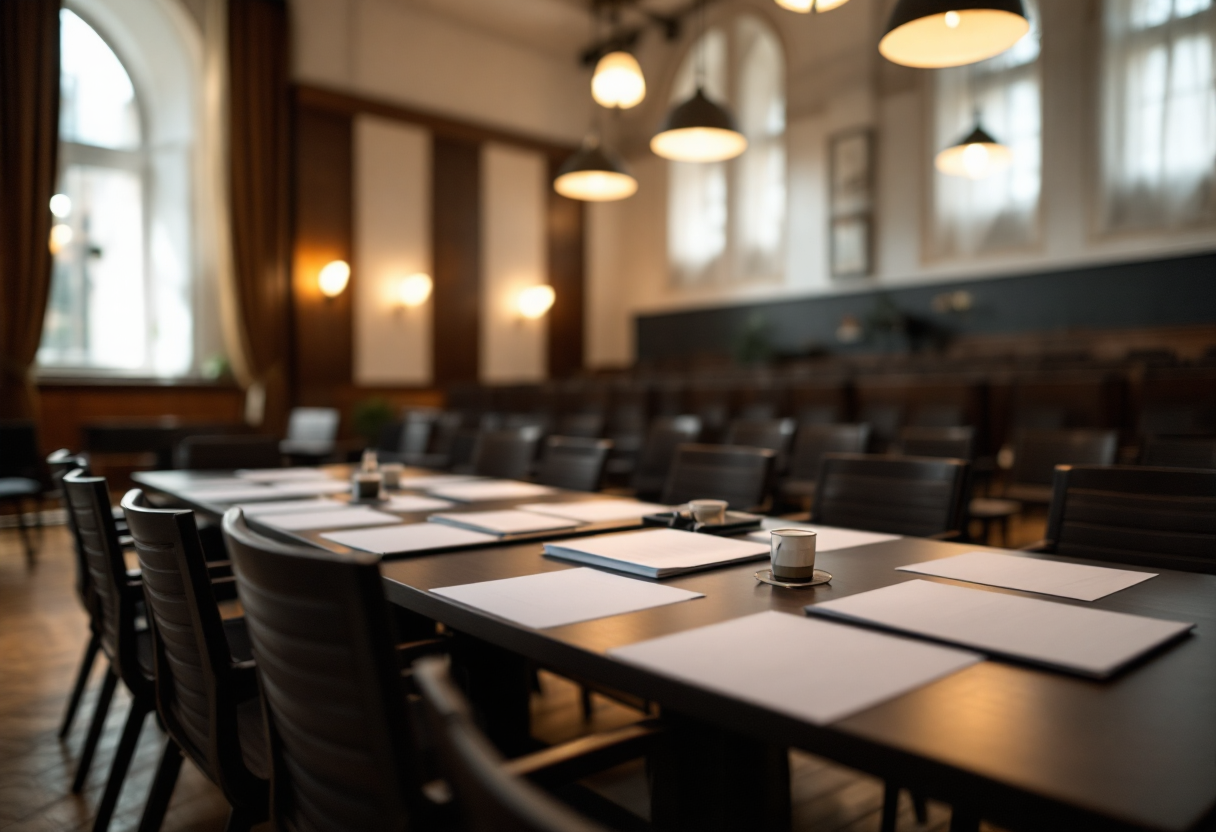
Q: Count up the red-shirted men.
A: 0